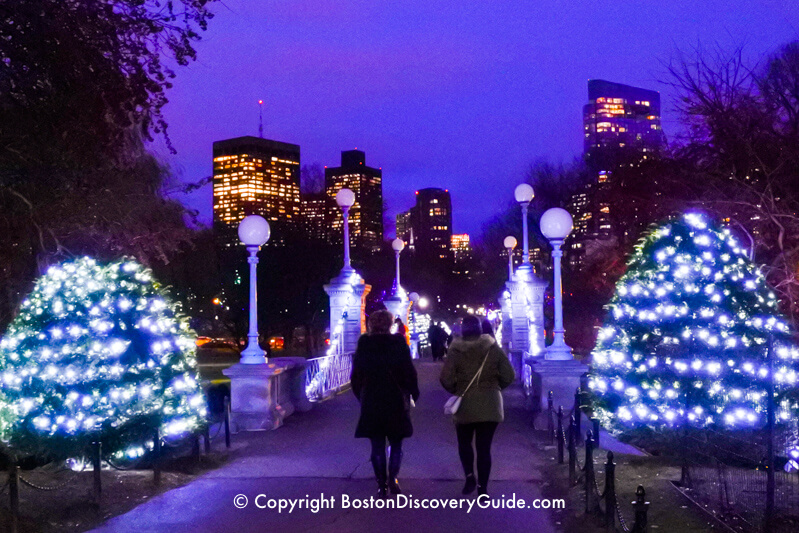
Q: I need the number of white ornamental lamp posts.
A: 6